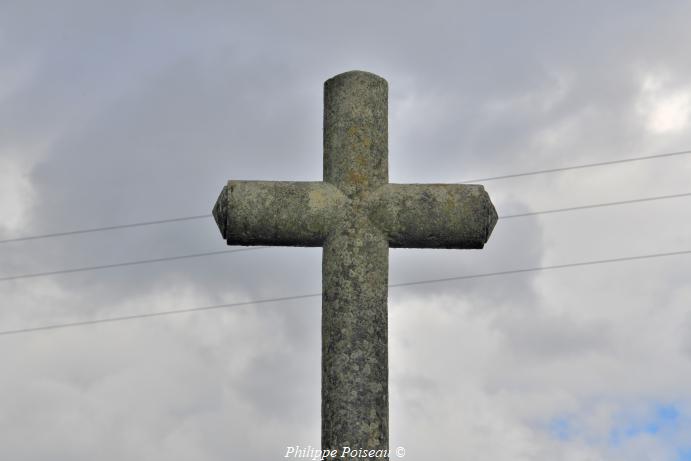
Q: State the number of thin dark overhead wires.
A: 3